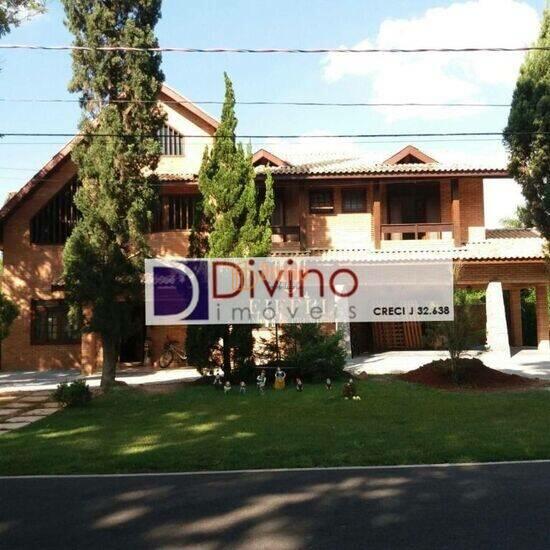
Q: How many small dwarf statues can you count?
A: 7